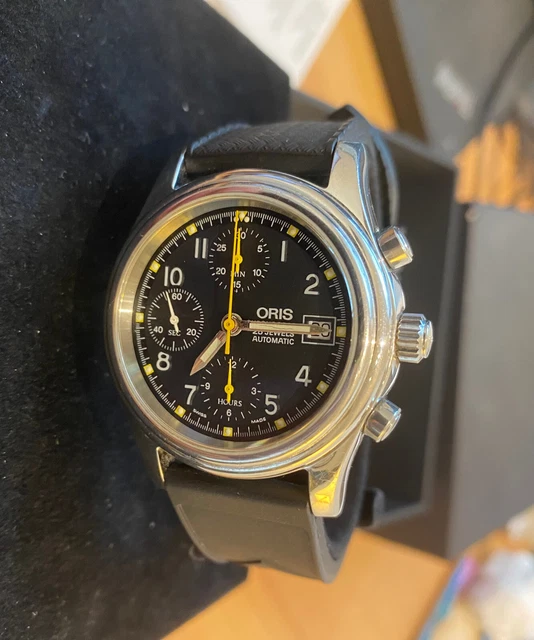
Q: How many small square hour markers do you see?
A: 11